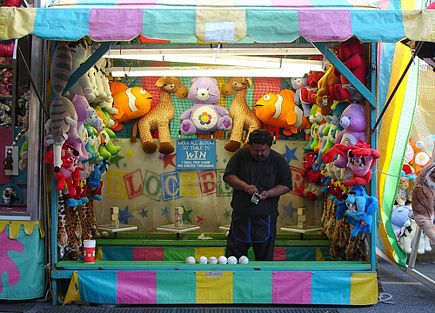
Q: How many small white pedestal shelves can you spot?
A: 4